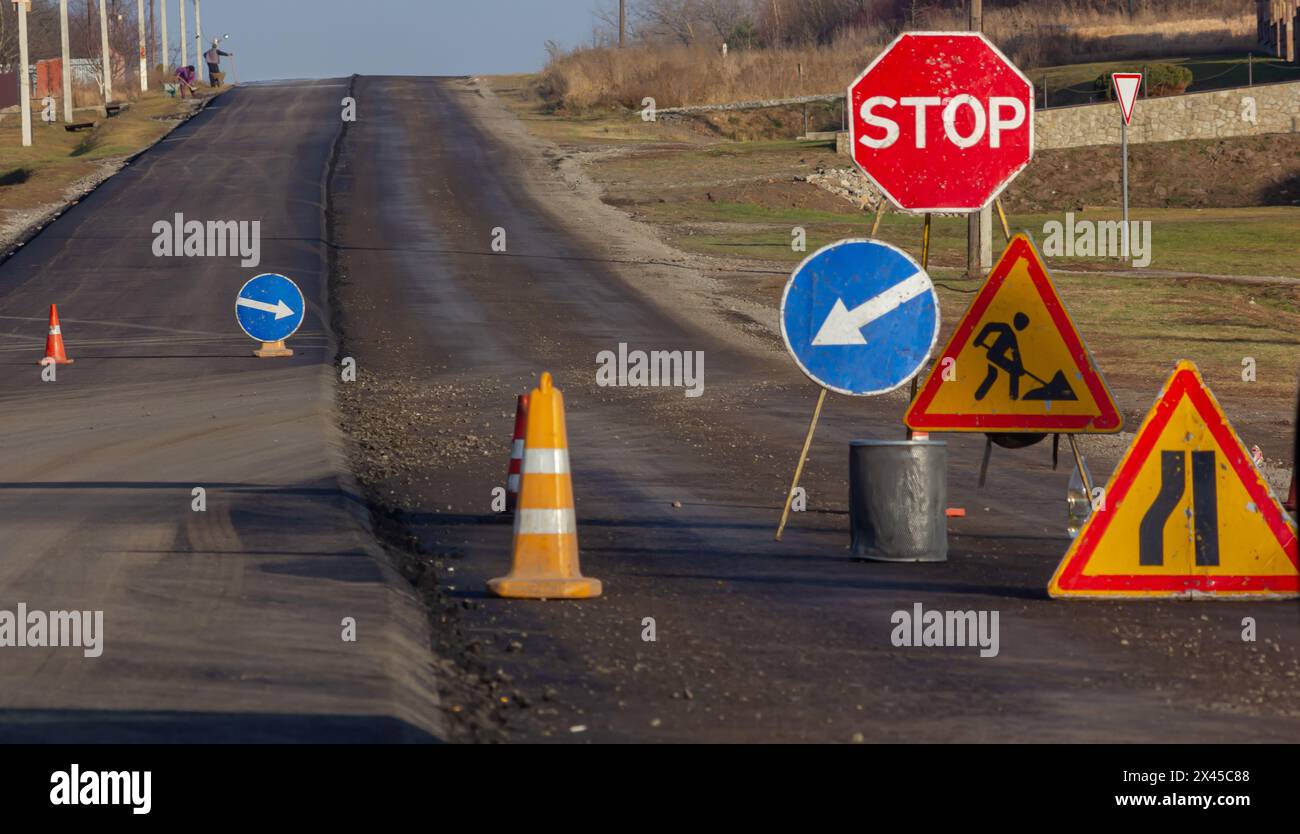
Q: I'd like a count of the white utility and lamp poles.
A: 7